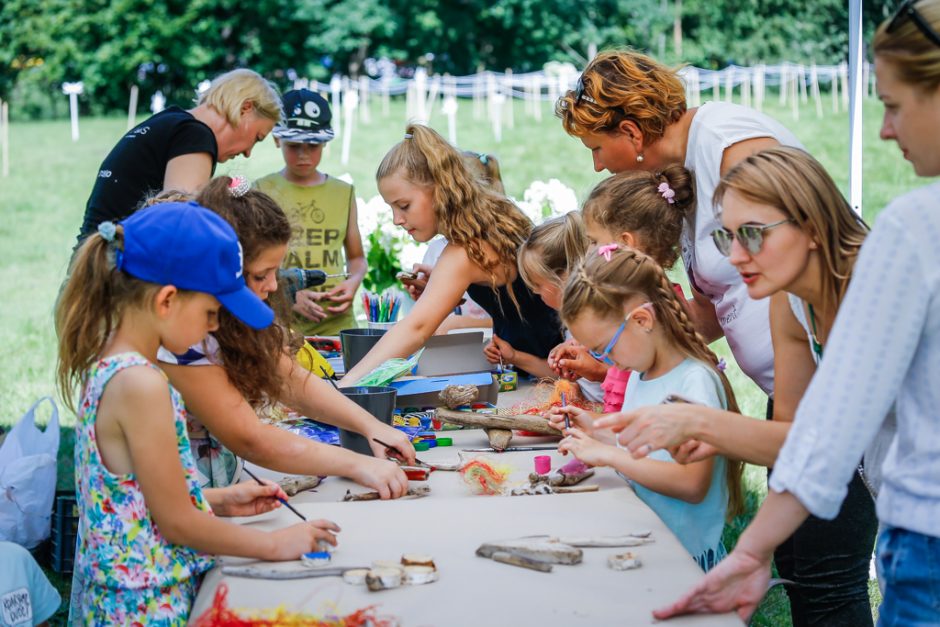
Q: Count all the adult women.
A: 4